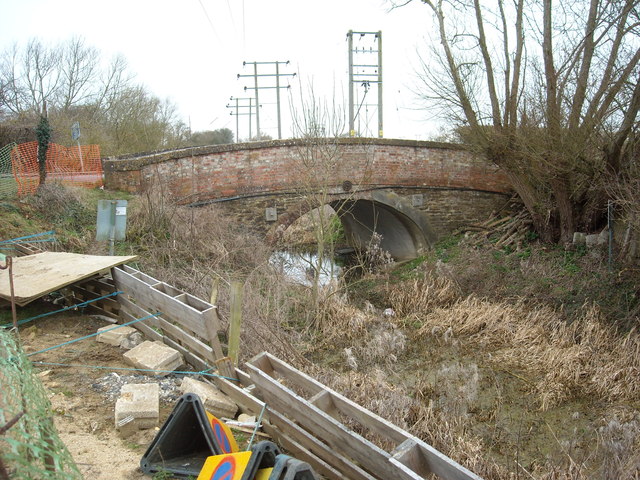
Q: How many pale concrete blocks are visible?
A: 4